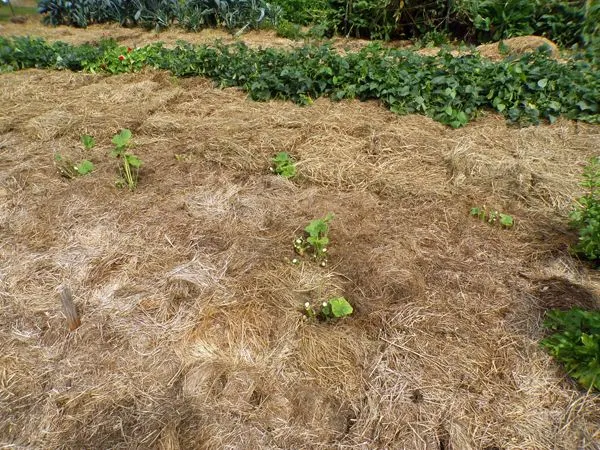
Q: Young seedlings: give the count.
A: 6